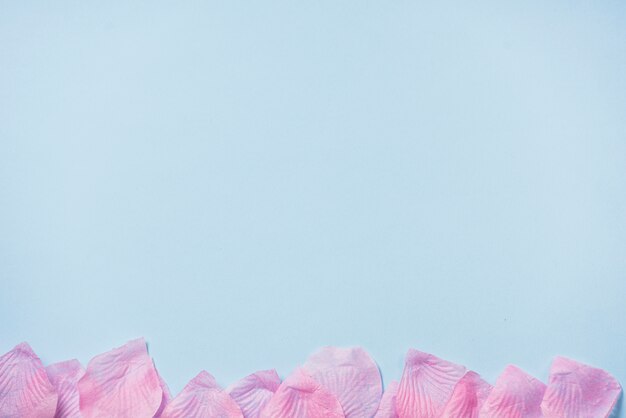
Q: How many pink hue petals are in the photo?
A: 13